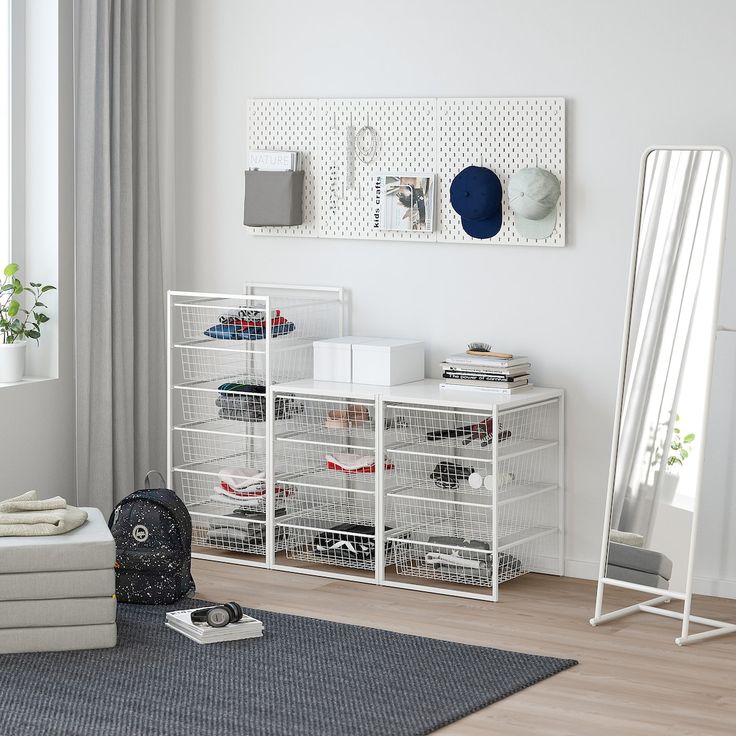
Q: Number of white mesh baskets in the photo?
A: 14